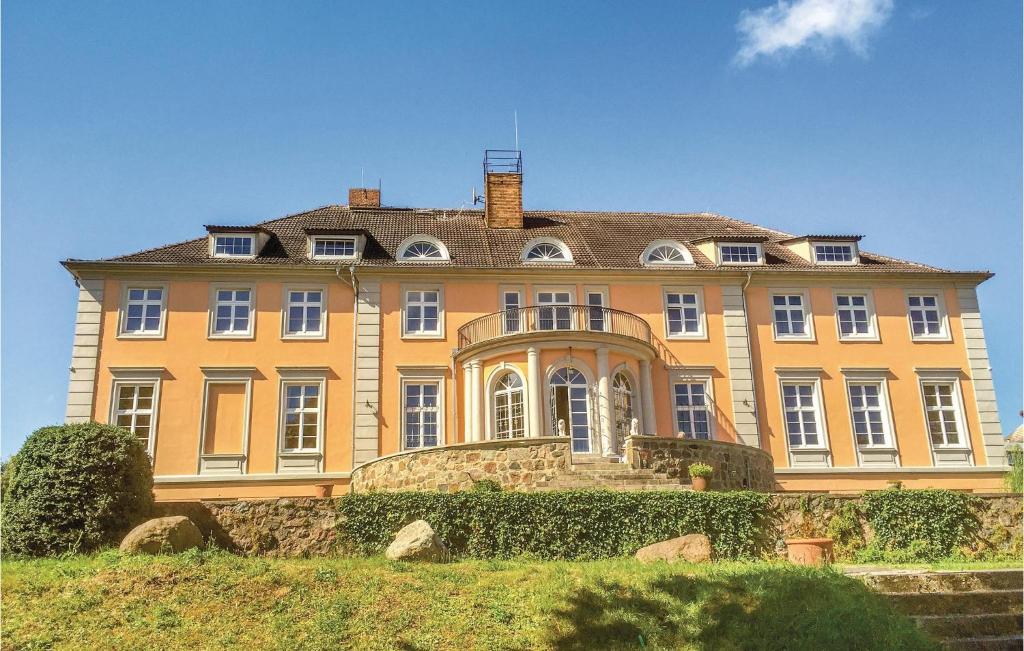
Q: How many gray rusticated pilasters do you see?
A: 4